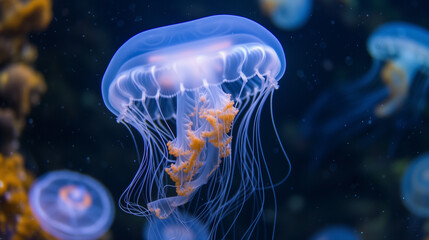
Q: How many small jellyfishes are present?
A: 6